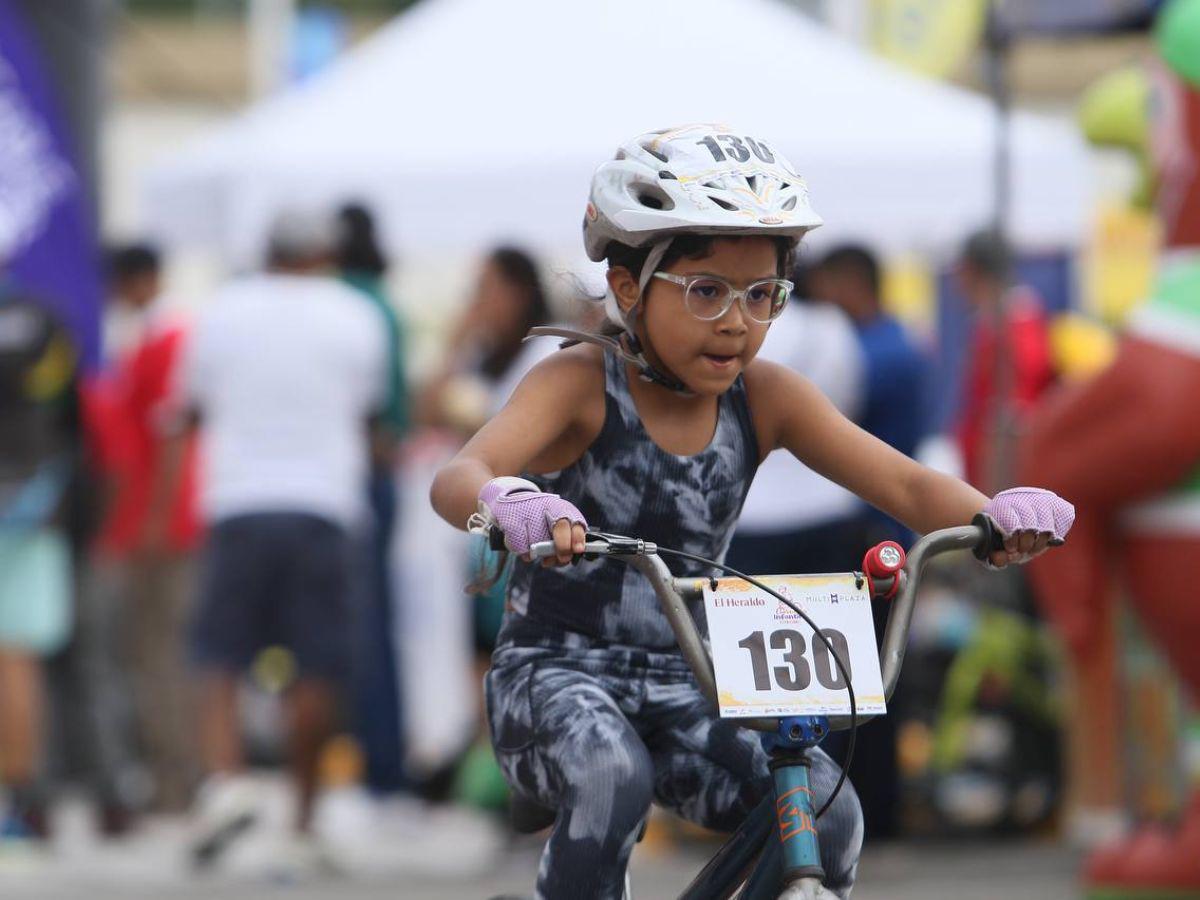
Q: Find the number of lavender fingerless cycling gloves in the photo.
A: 2